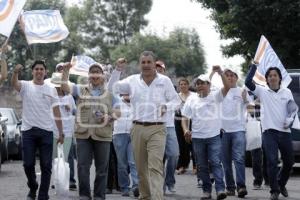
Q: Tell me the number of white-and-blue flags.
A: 4